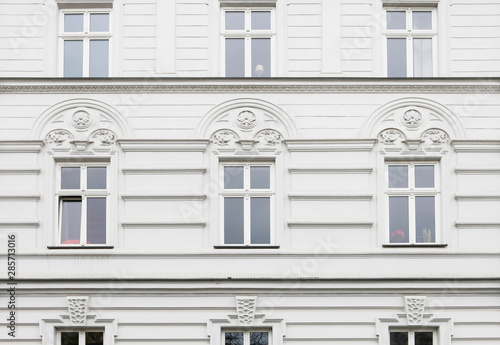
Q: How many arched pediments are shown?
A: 3